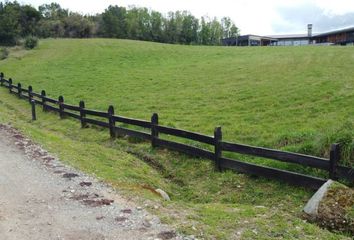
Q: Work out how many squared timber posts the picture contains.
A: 11